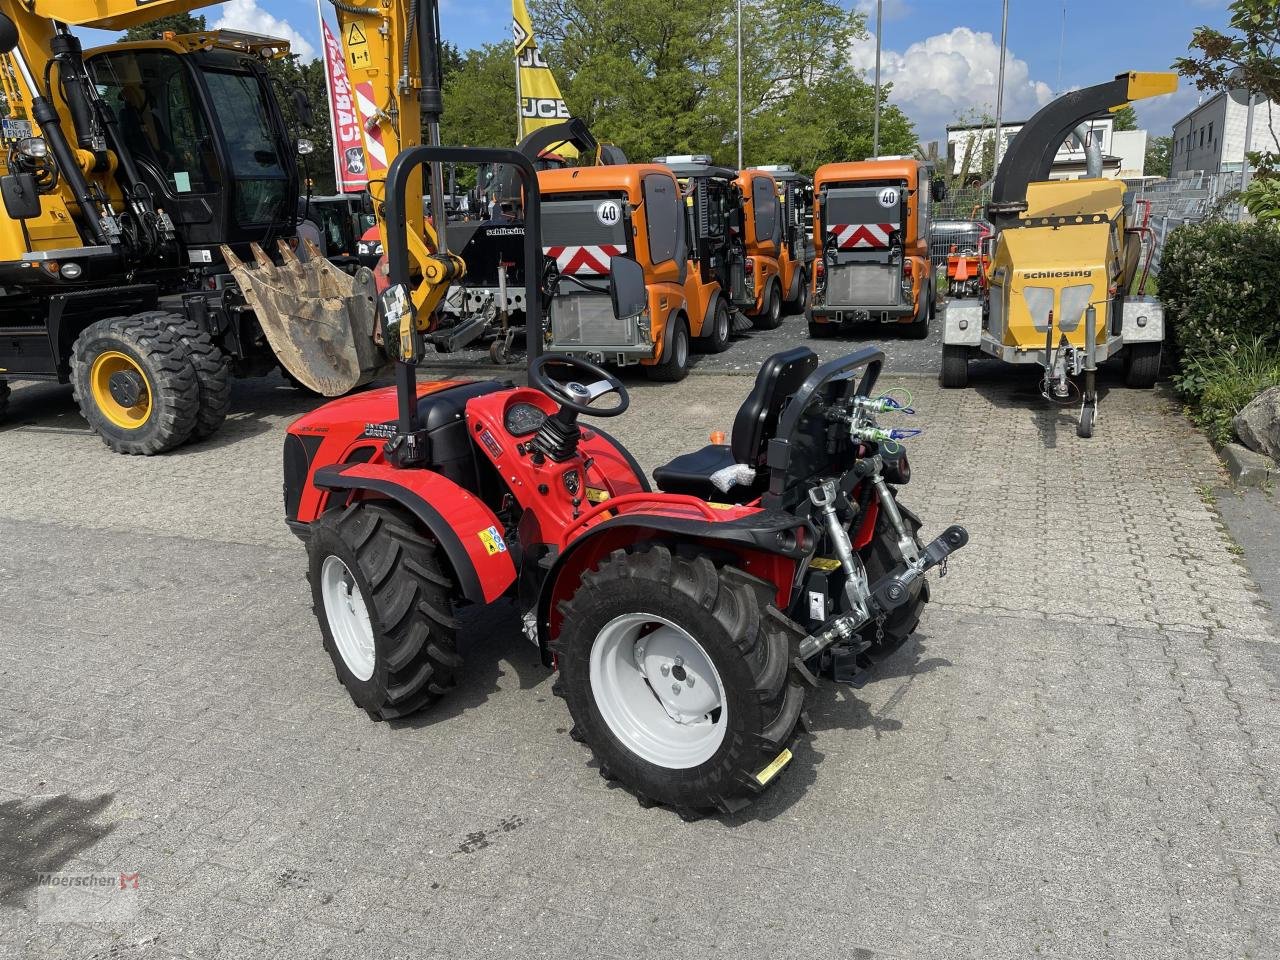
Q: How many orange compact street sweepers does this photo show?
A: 3